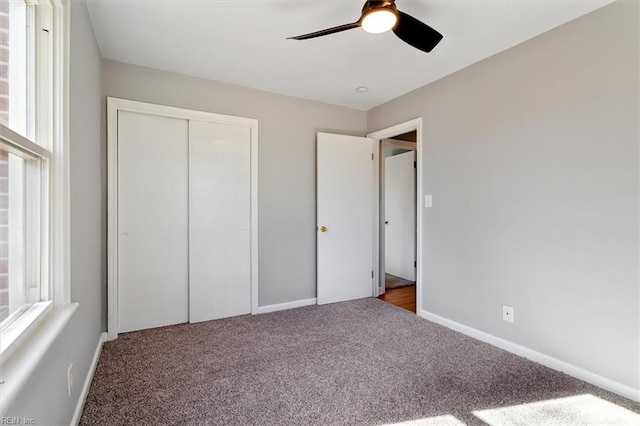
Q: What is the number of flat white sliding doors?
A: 2